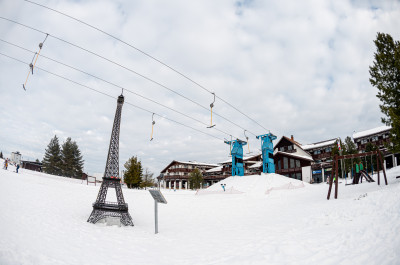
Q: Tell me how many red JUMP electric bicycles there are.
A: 0